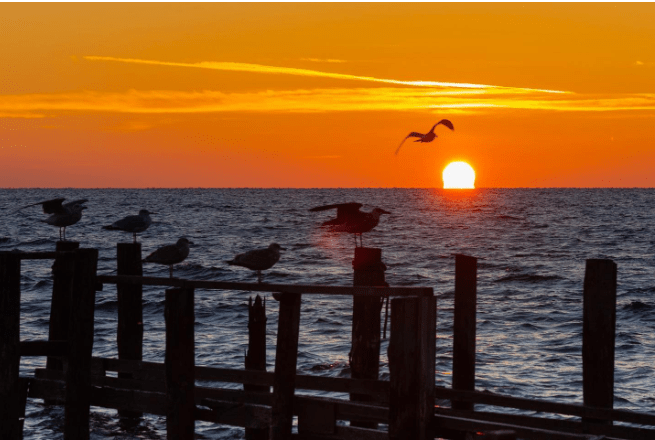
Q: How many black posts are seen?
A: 11